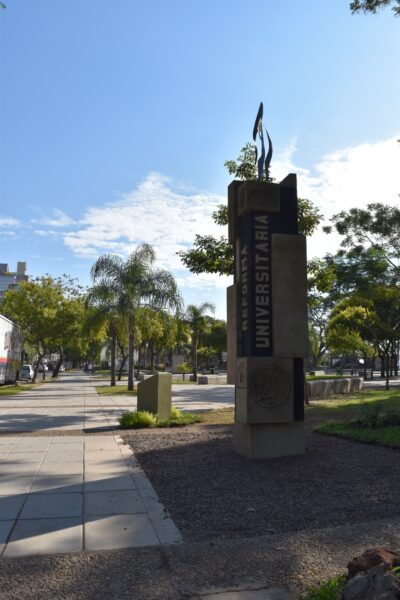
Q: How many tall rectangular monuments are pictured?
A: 1